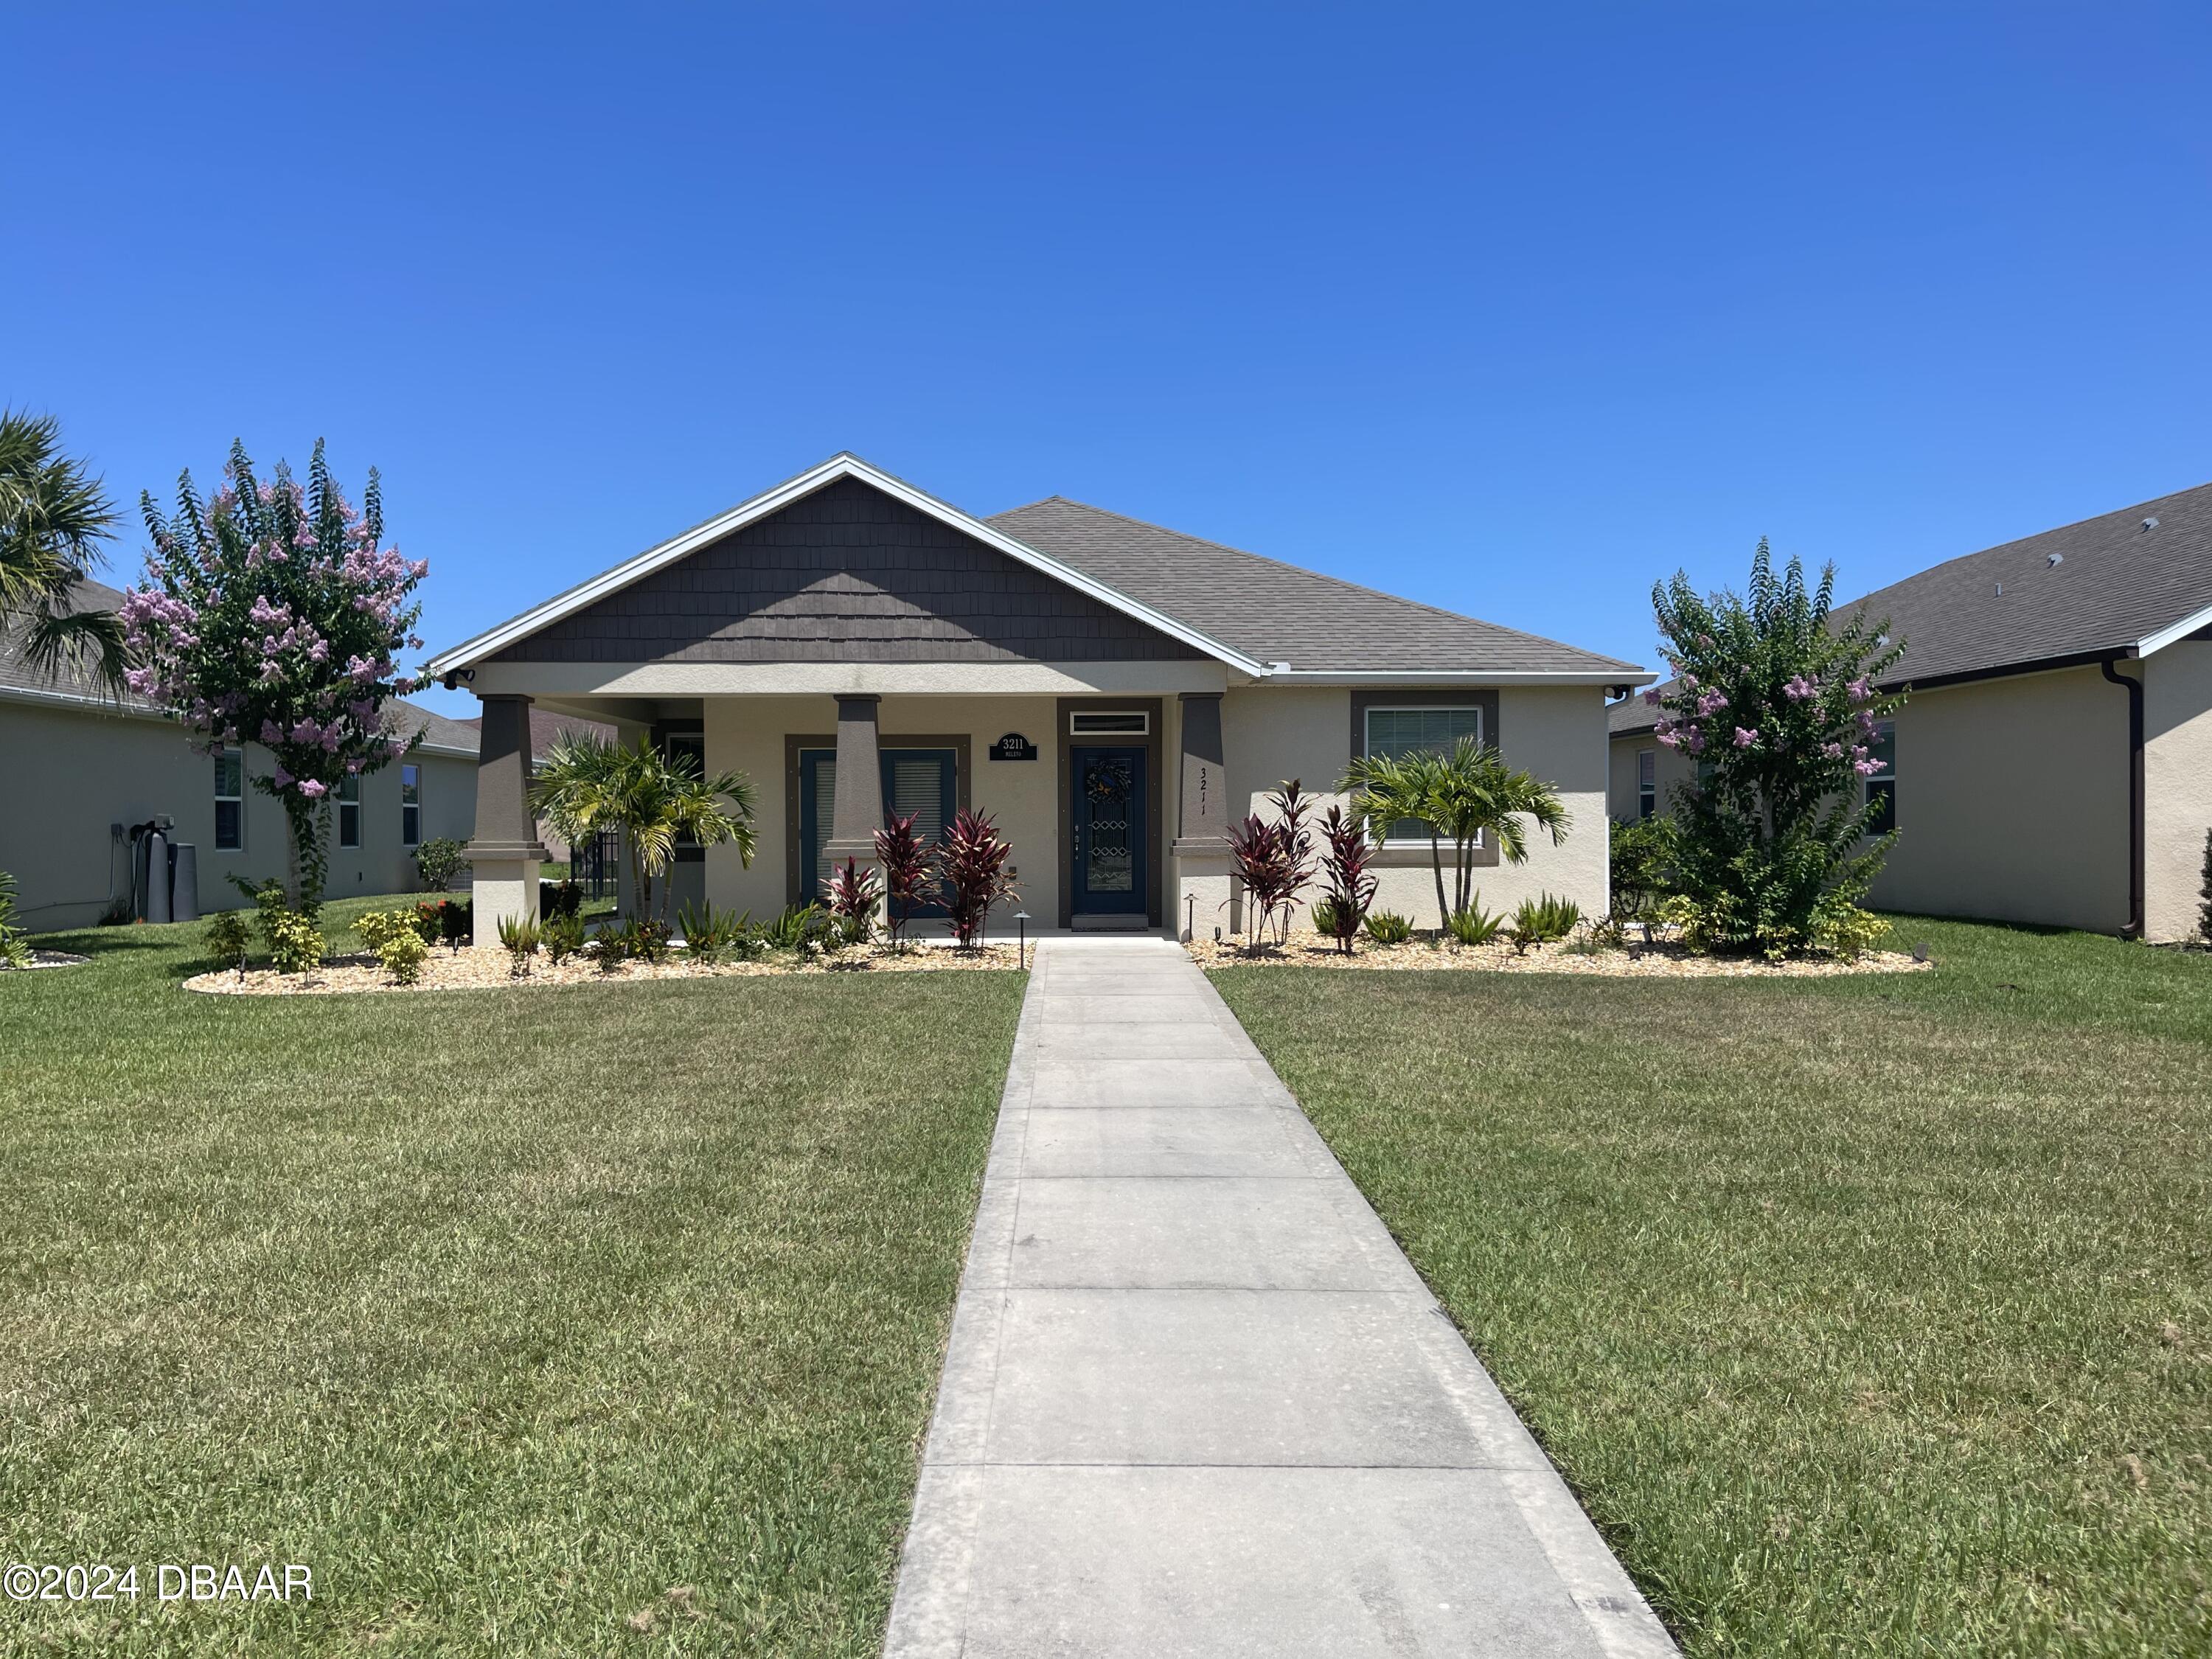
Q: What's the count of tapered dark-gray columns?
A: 3